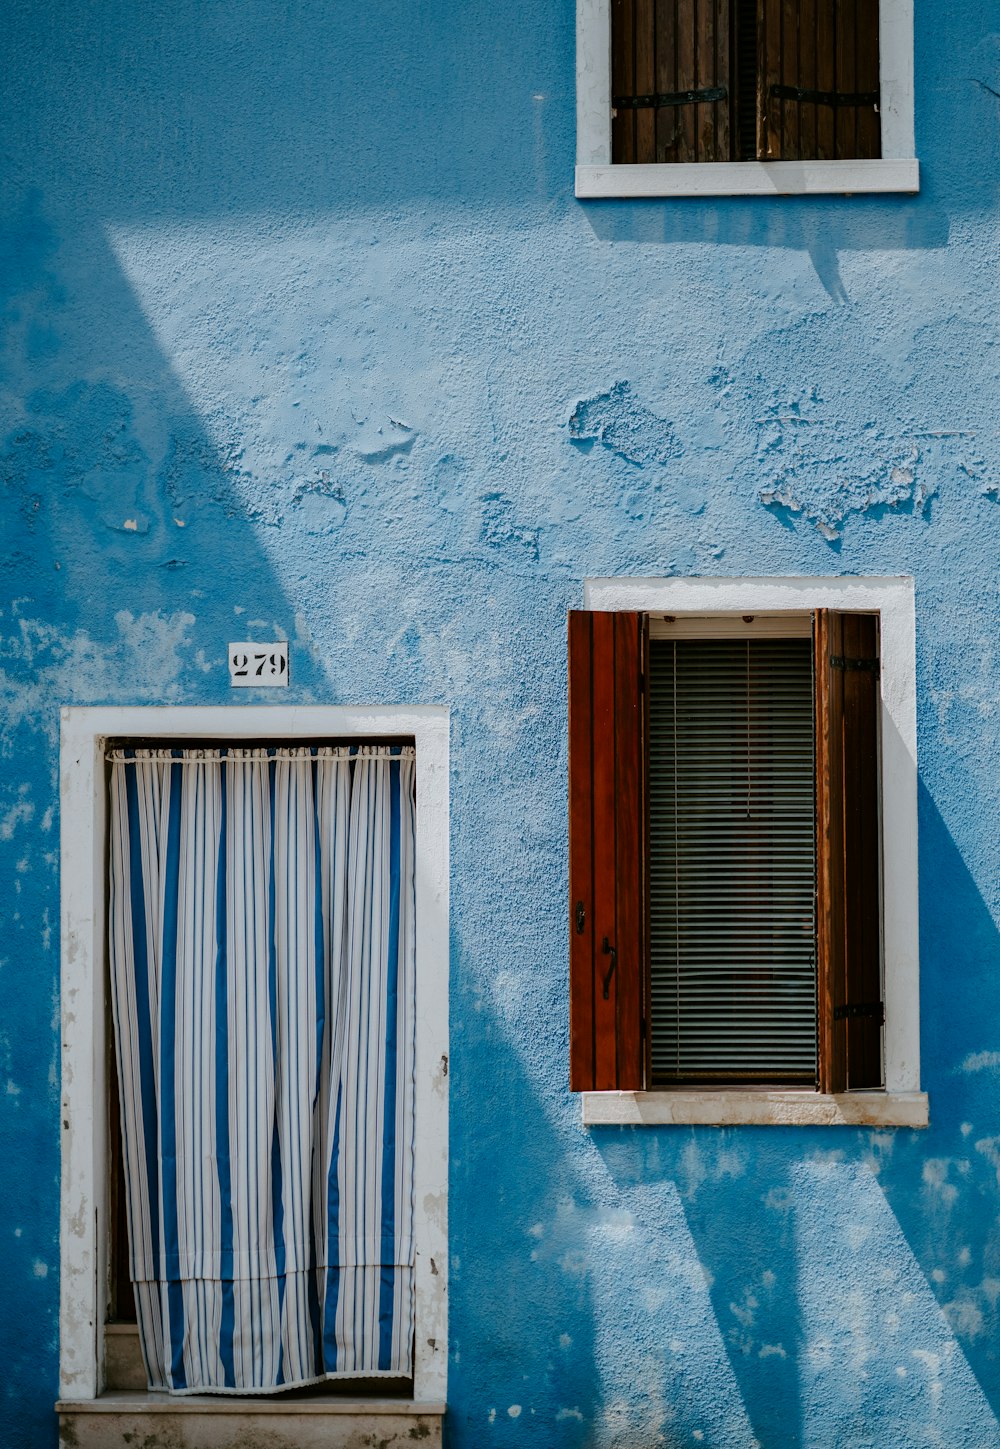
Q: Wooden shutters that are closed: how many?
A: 2